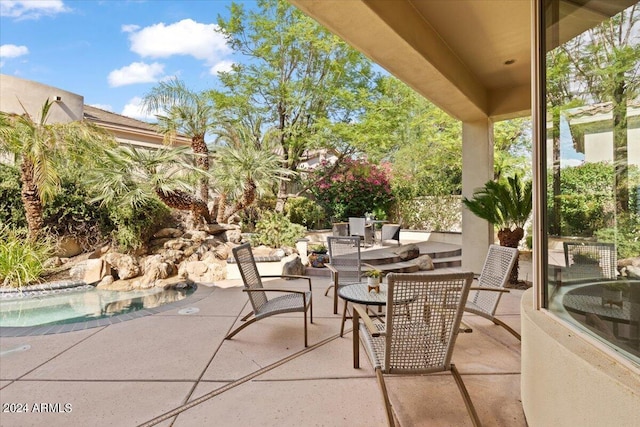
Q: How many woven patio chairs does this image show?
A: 4